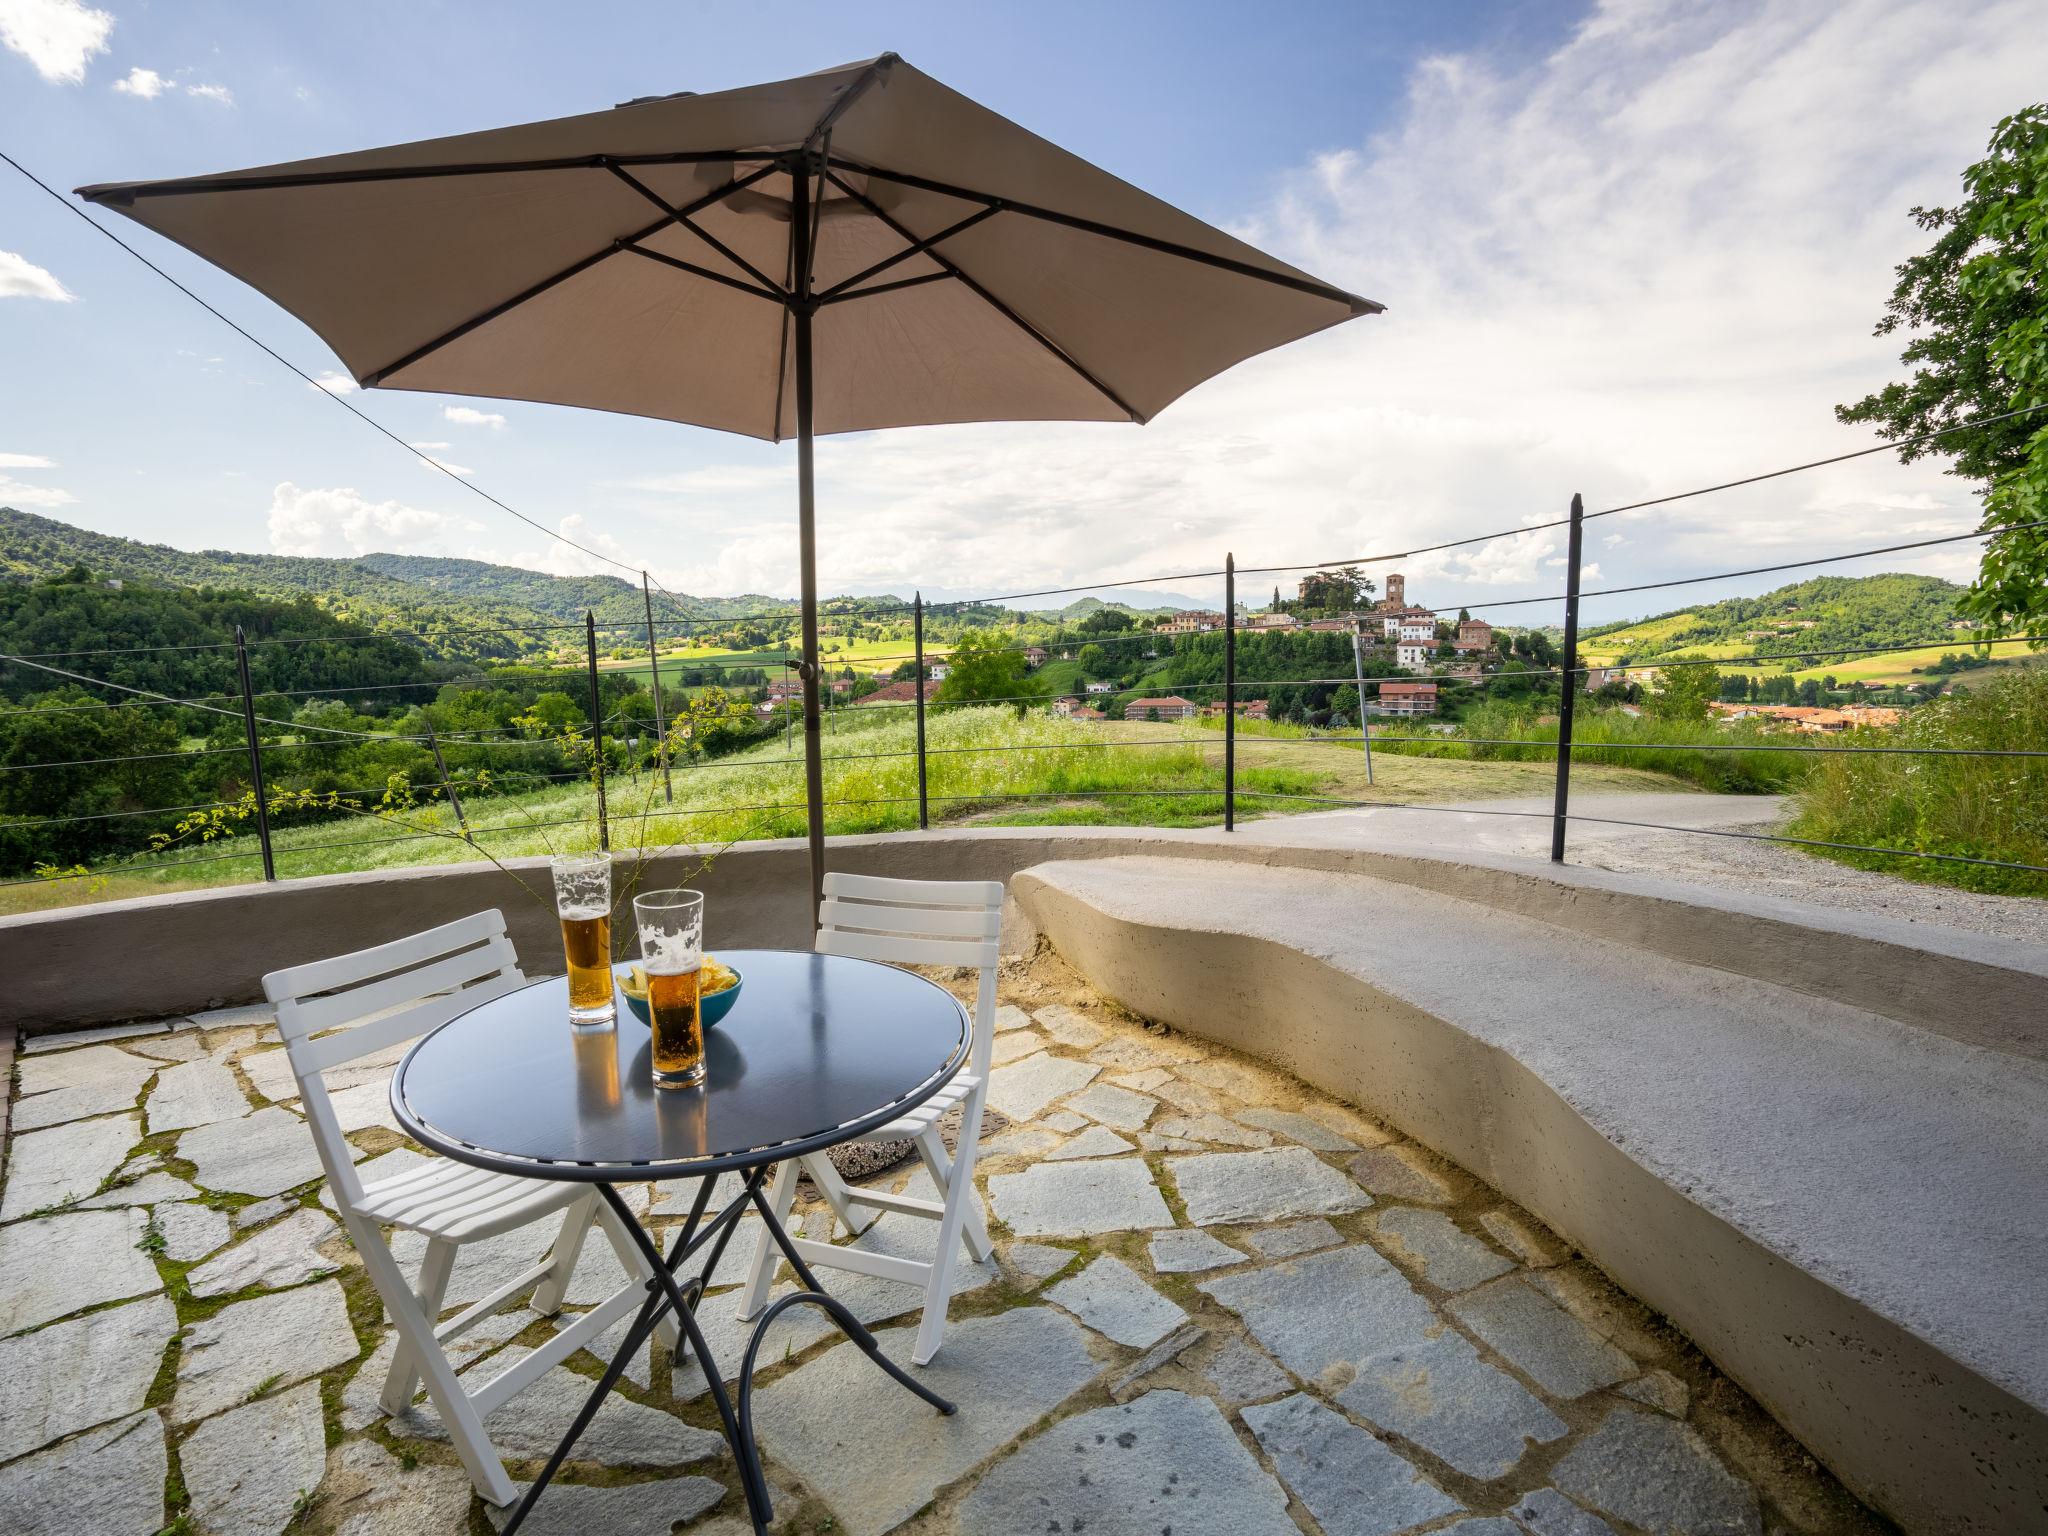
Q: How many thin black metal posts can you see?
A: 5